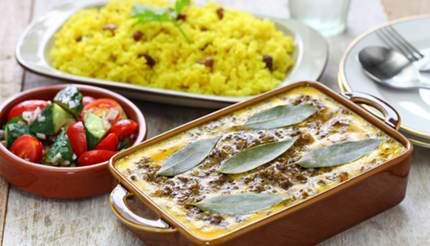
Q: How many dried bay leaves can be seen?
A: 5